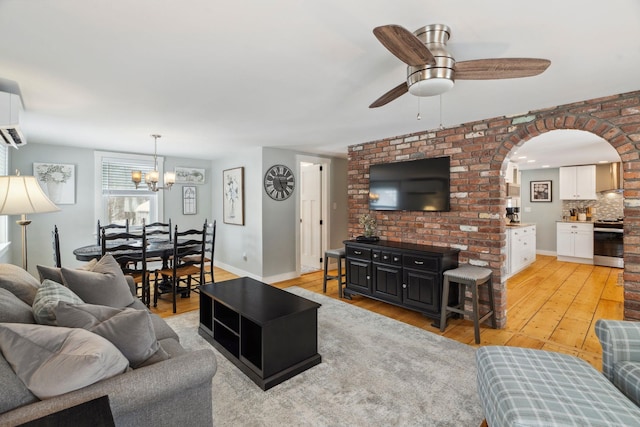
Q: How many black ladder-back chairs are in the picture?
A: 6